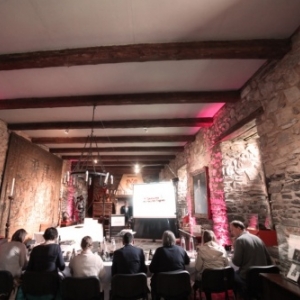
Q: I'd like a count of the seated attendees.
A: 7